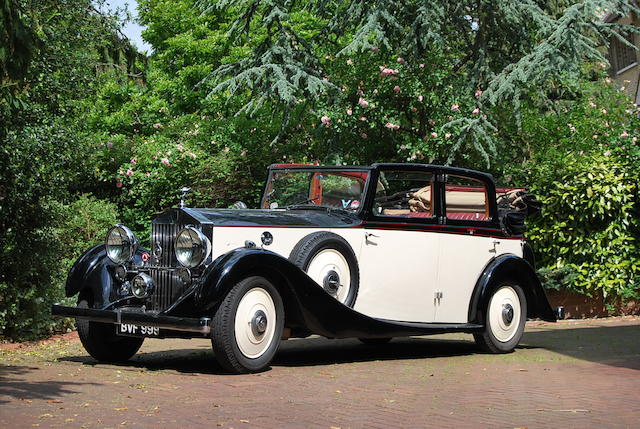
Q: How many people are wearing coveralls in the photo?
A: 0